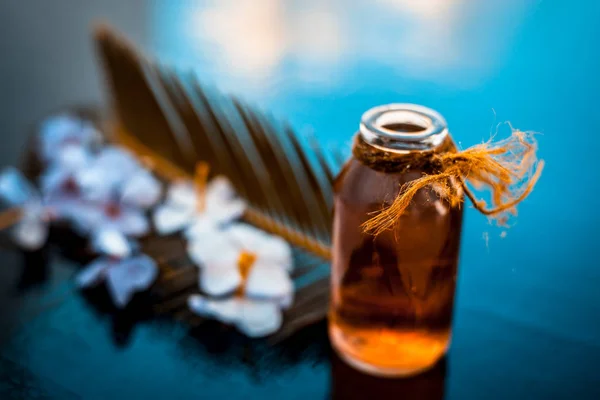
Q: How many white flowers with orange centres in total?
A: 2